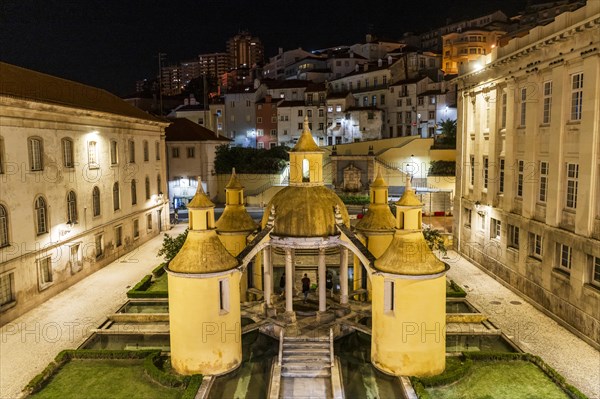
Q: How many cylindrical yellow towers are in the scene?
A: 4